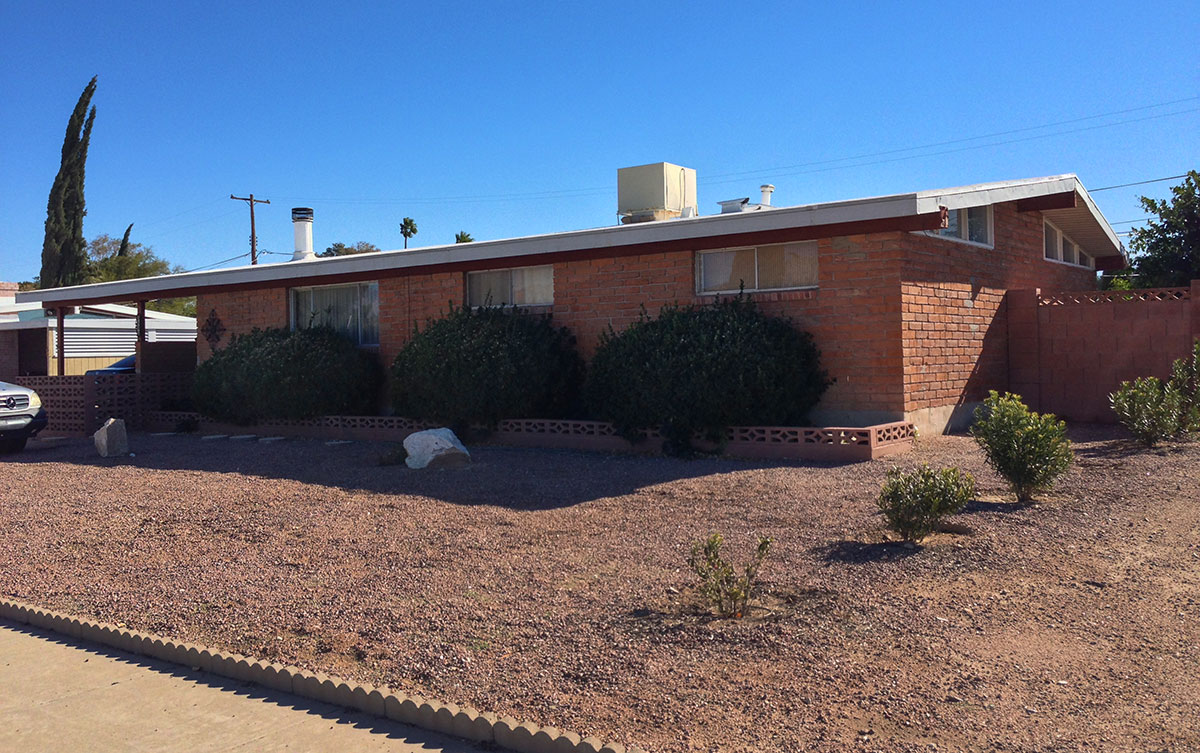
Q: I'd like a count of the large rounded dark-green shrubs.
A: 3